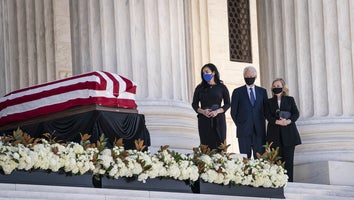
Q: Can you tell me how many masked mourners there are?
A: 3